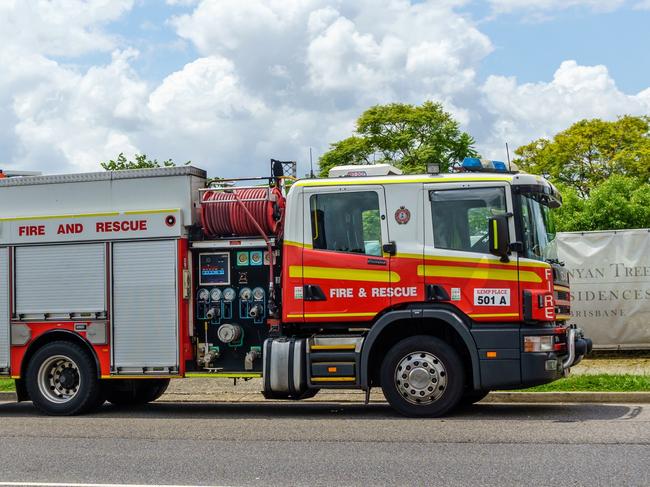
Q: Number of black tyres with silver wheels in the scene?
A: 2